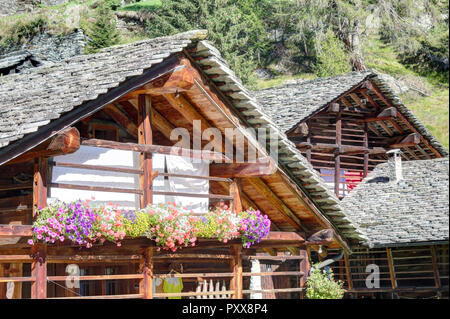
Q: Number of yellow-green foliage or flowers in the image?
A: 2